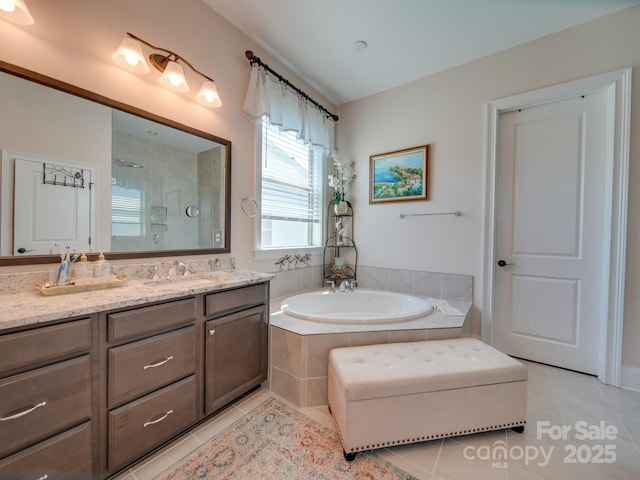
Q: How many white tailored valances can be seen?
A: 1